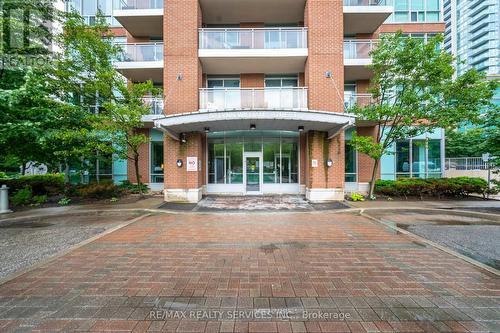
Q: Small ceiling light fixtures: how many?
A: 3